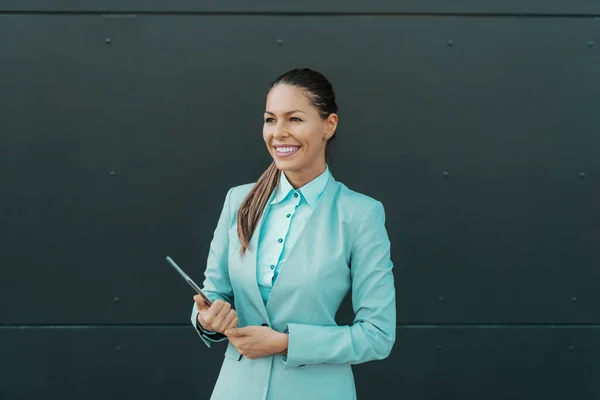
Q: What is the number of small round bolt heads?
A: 13